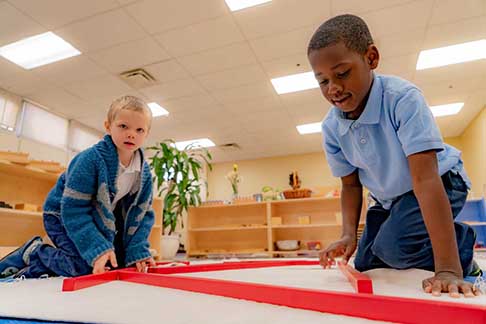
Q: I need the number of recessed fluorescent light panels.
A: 8